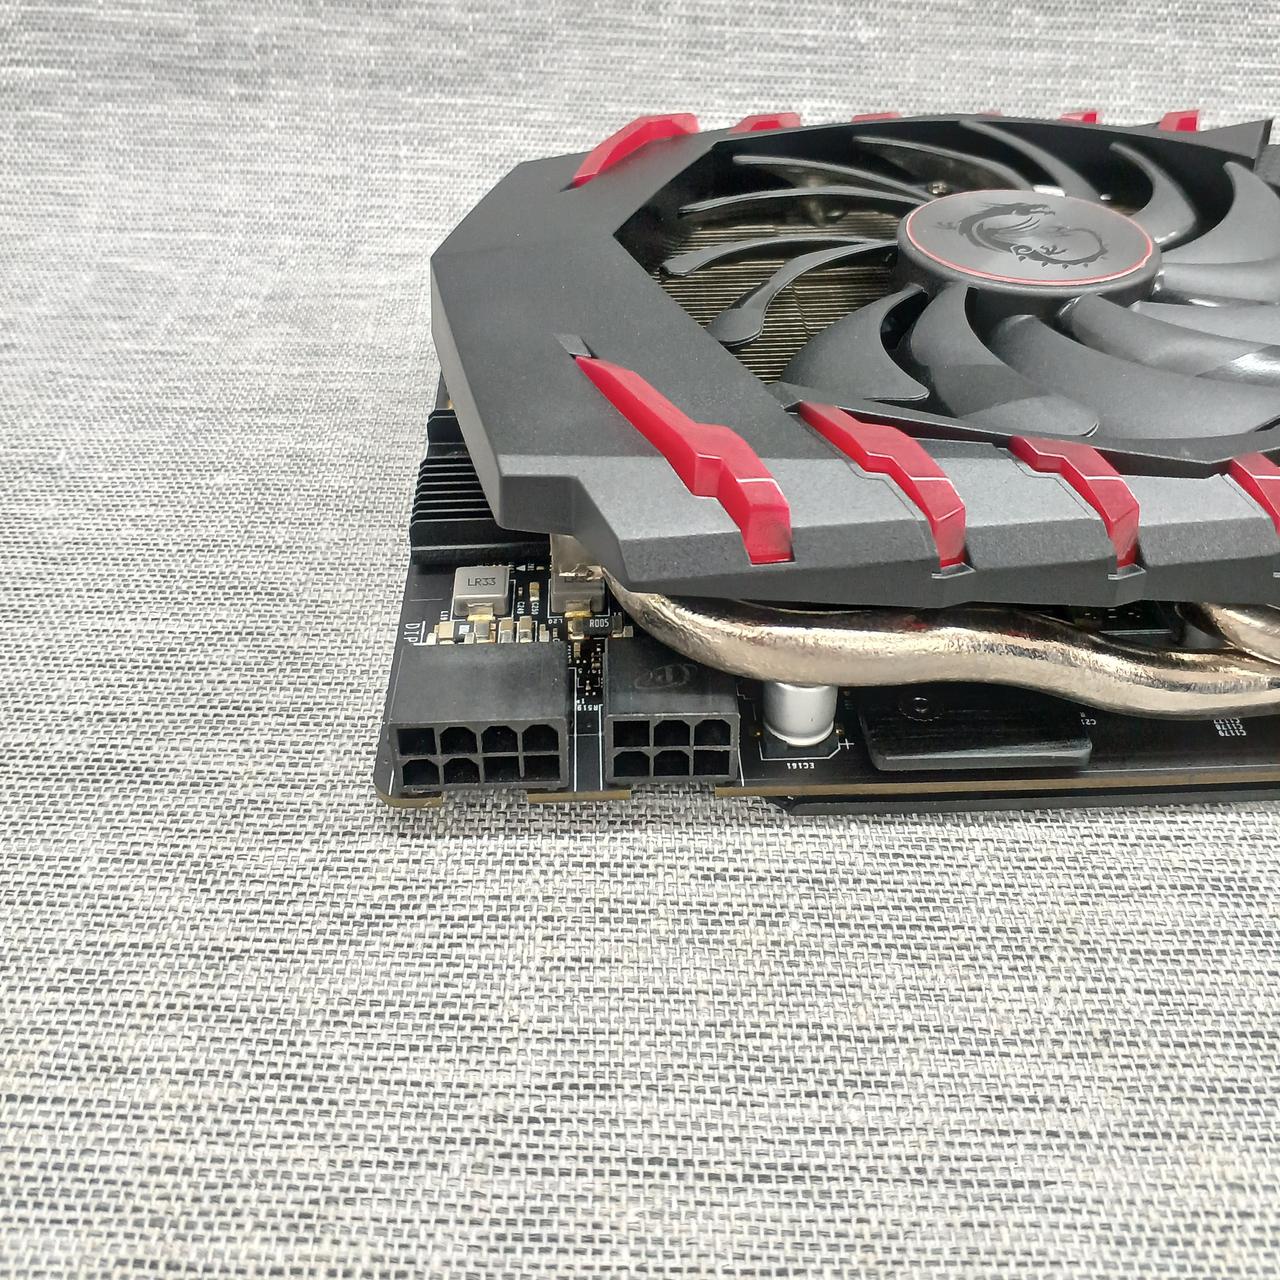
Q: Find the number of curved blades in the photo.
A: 14